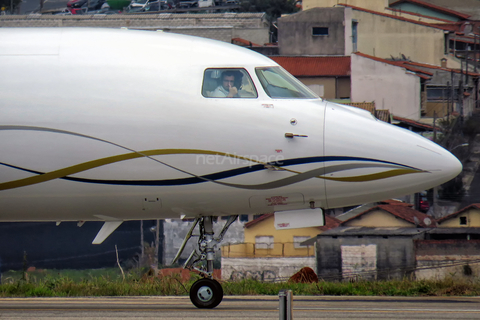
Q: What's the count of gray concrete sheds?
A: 1